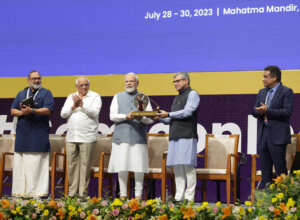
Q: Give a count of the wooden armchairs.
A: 6